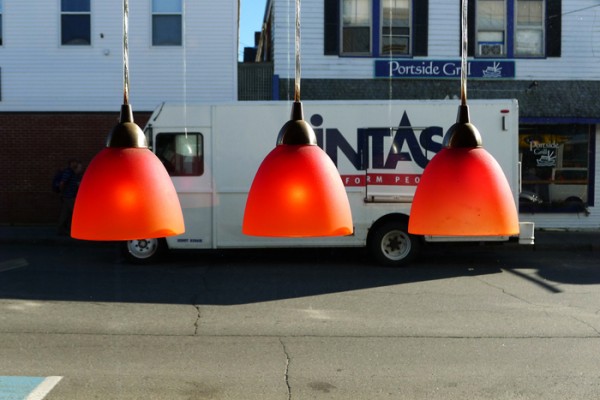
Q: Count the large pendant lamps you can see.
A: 3